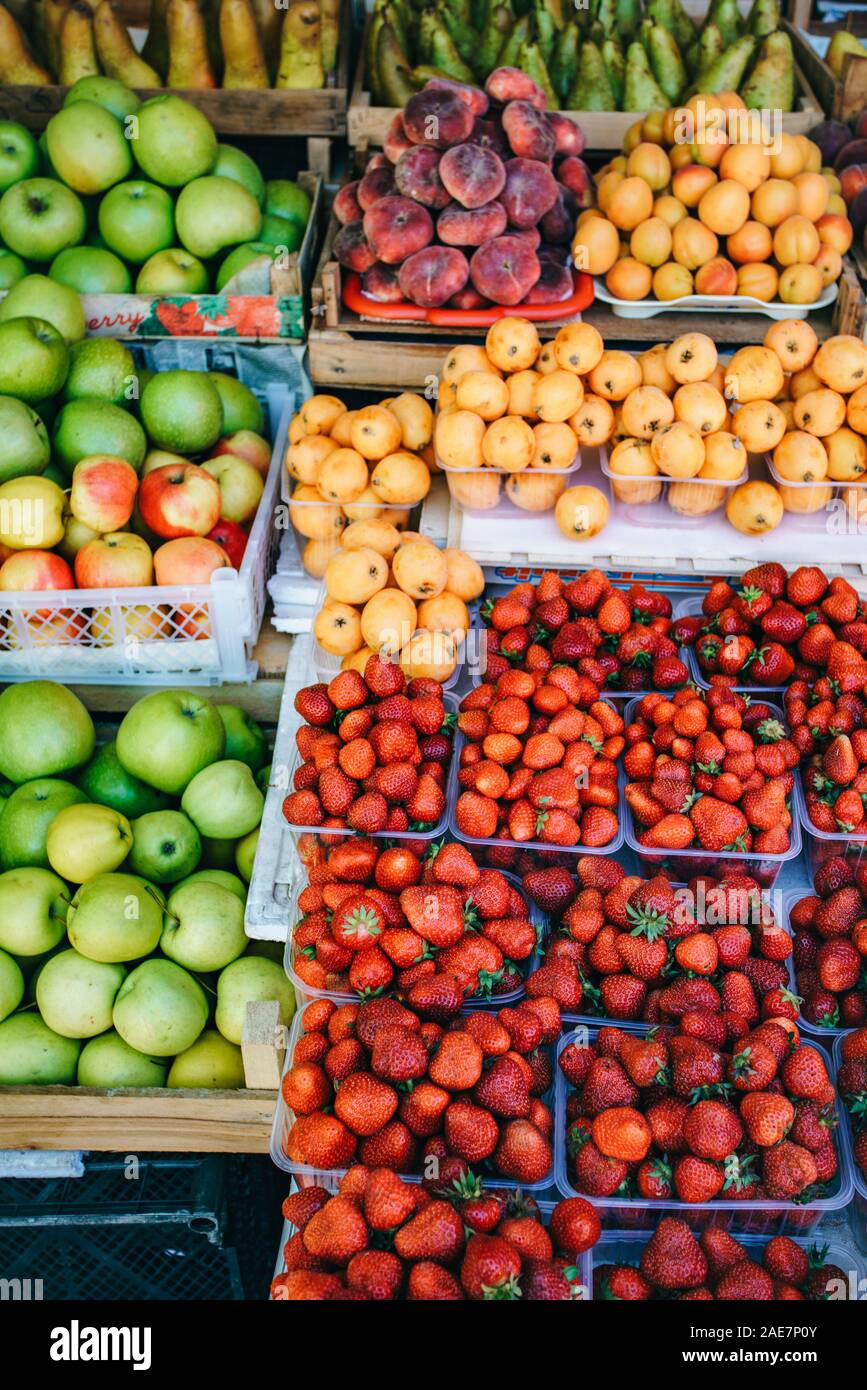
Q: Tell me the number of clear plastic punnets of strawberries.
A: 14